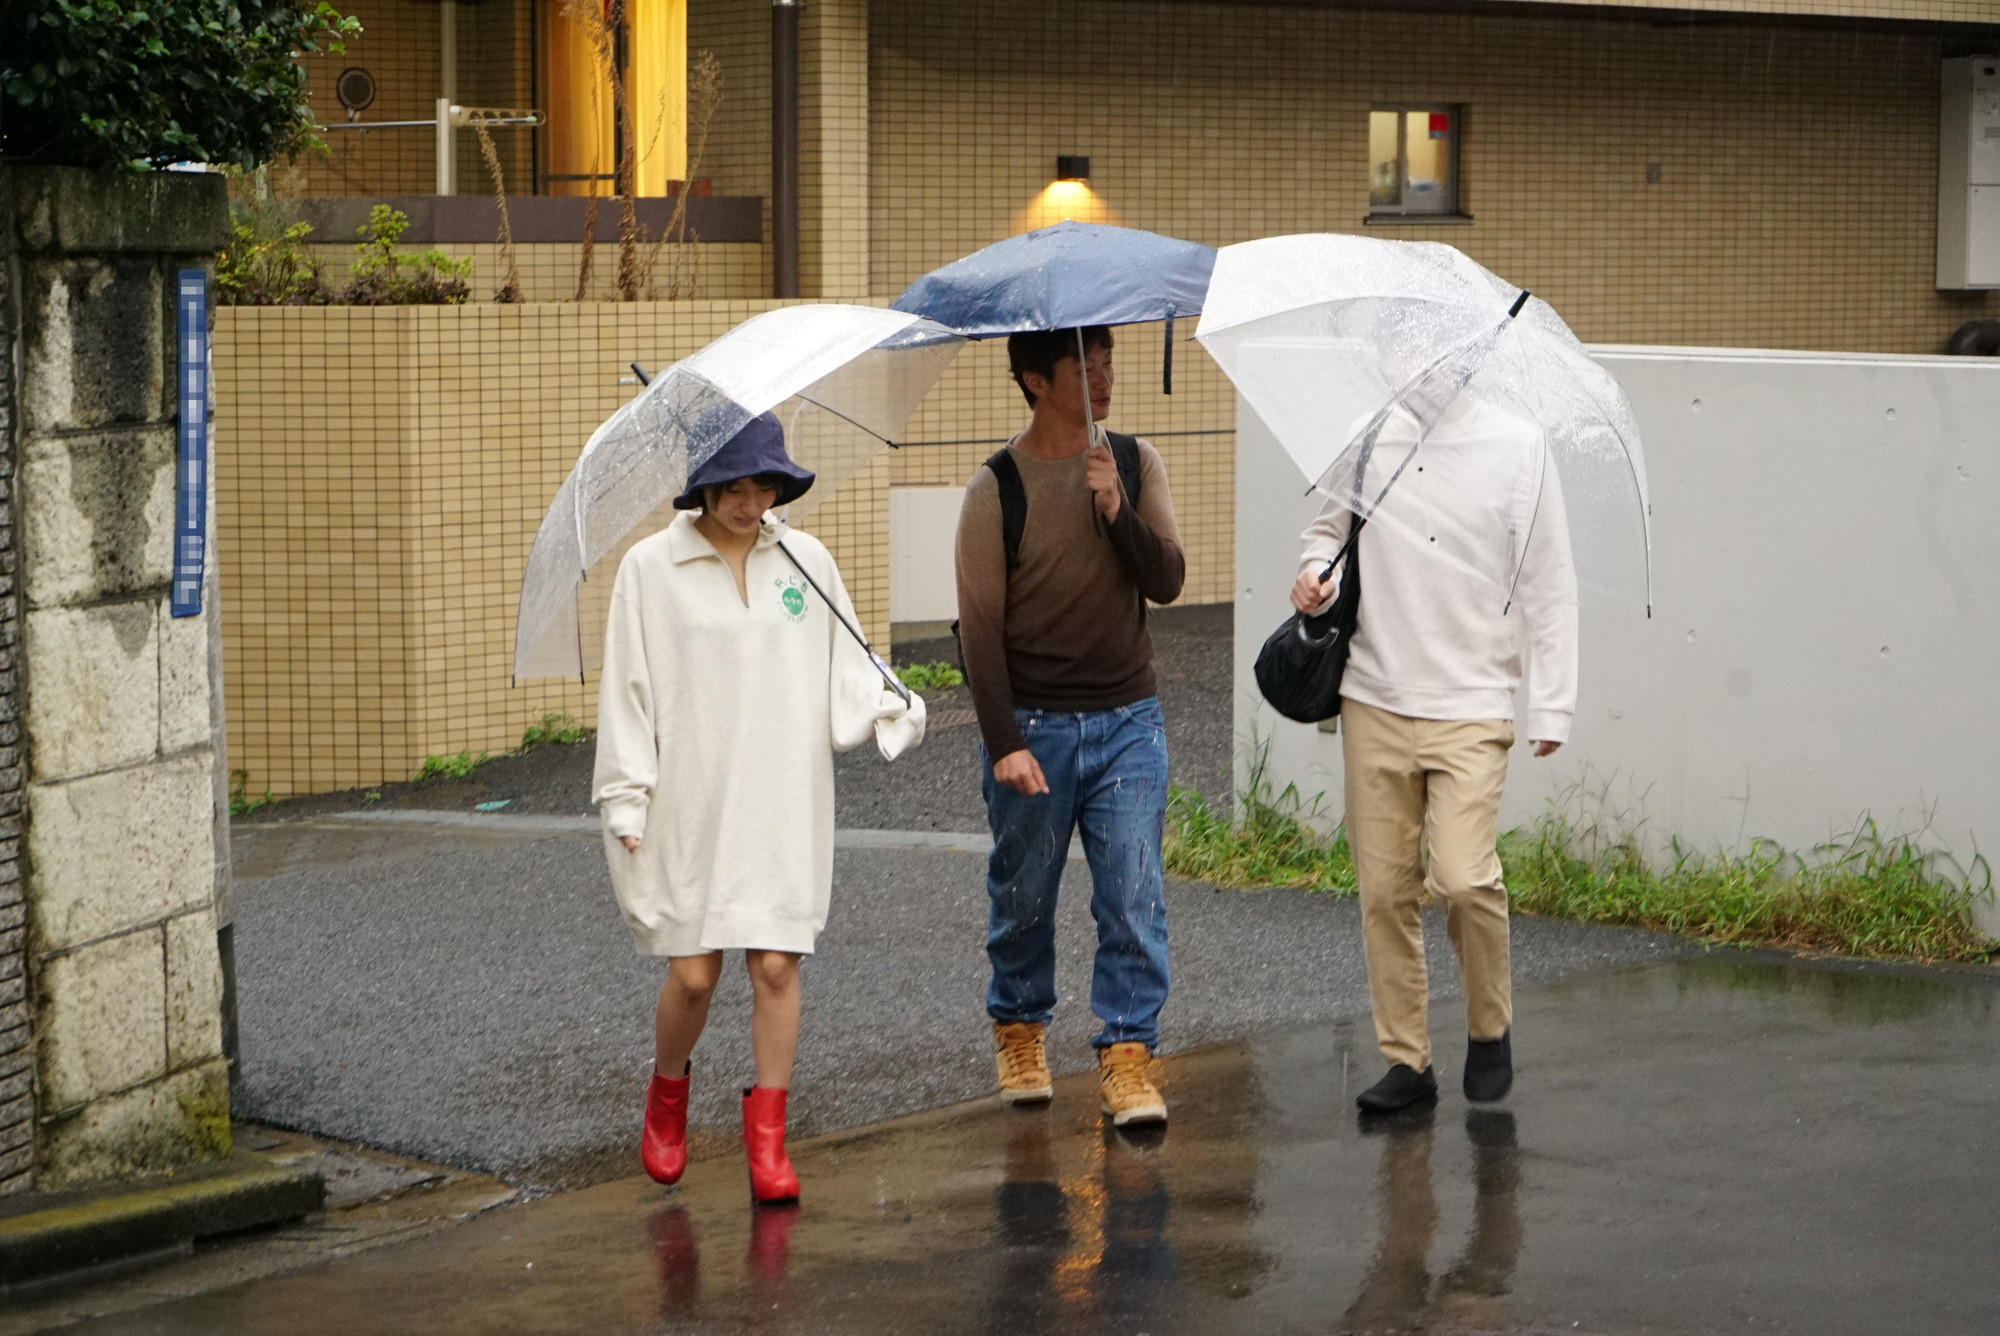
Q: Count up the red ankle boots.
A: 2